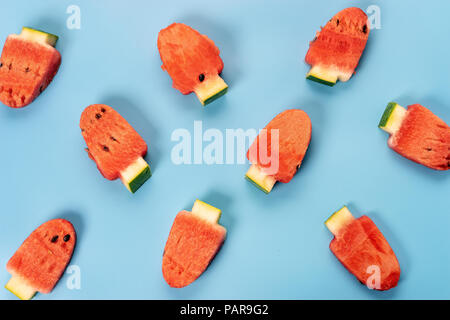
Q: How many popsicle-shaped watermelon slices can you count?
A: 9